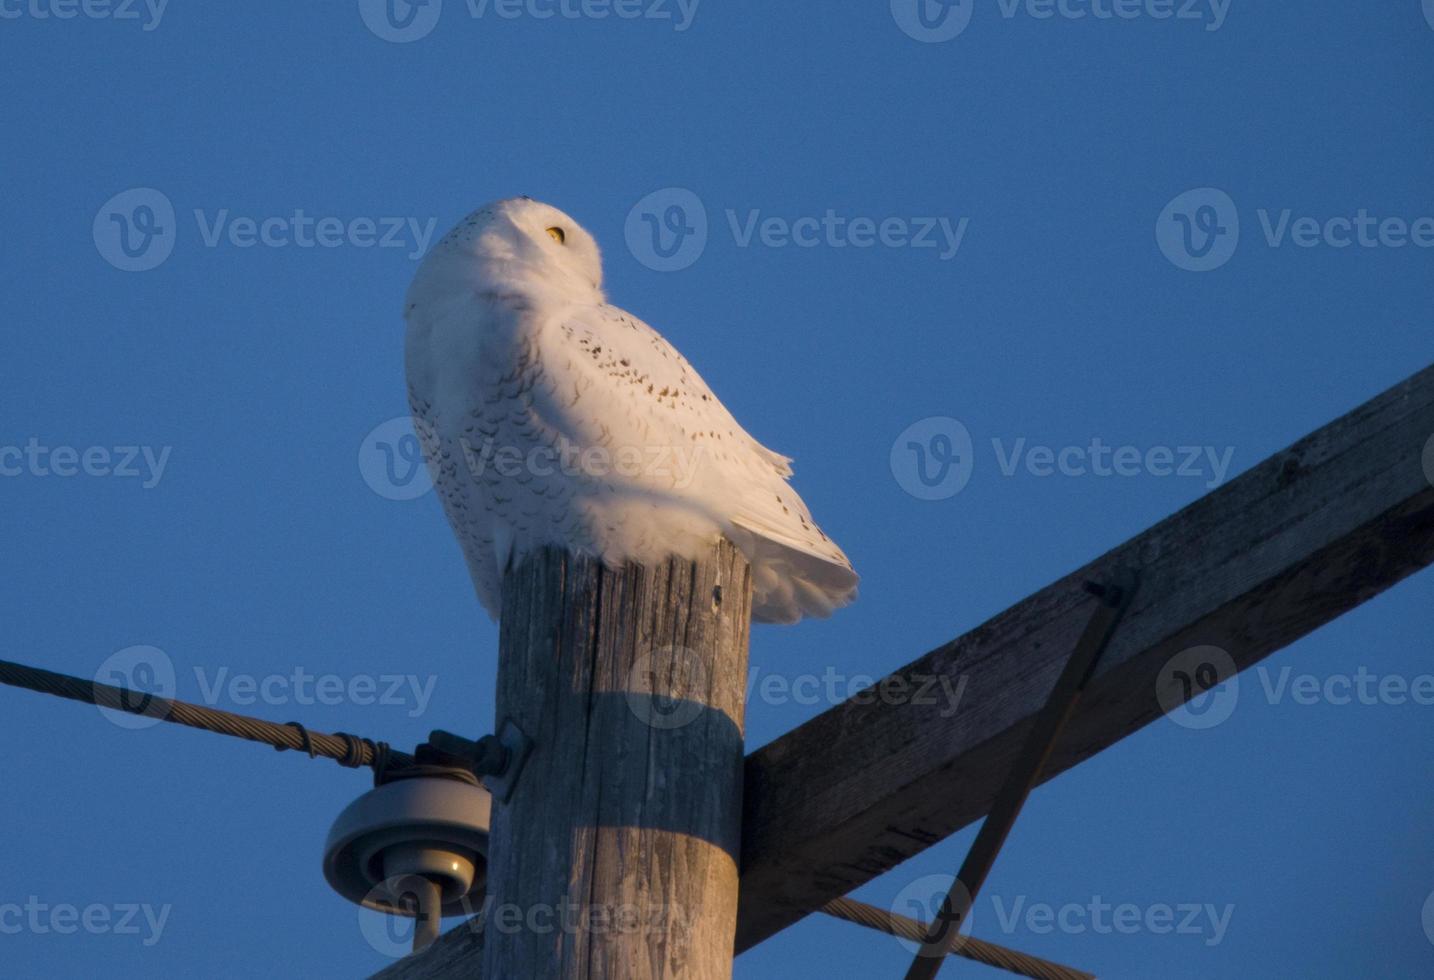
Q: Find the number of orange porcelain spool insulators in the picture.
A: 0